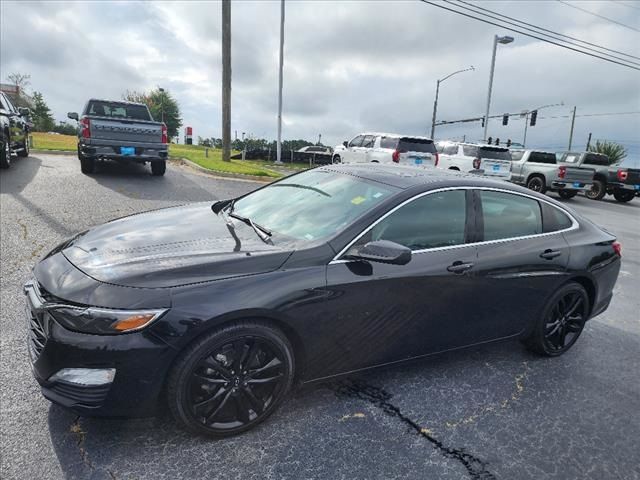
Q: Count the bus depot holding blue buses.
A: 0